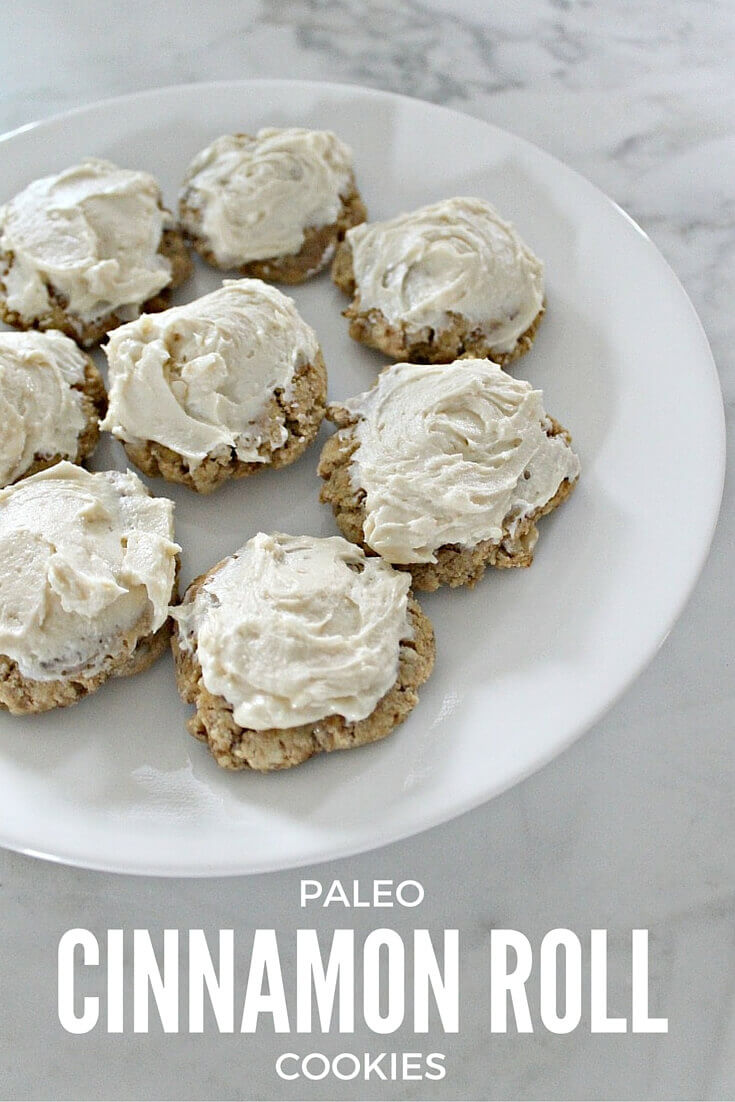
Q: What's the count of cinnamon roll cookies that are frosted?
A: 8